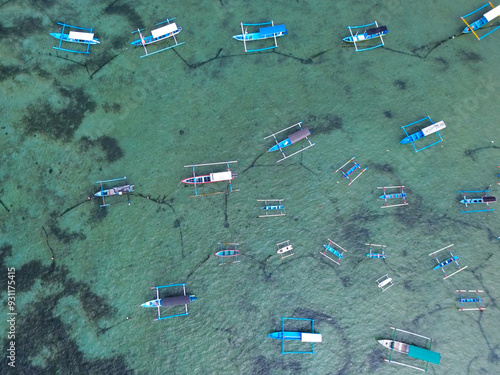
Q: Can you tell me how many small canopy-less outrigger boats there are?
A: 10